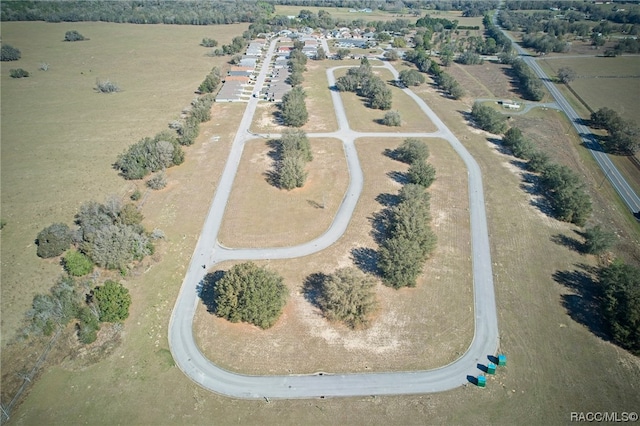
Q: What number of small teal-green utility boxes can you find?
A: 3